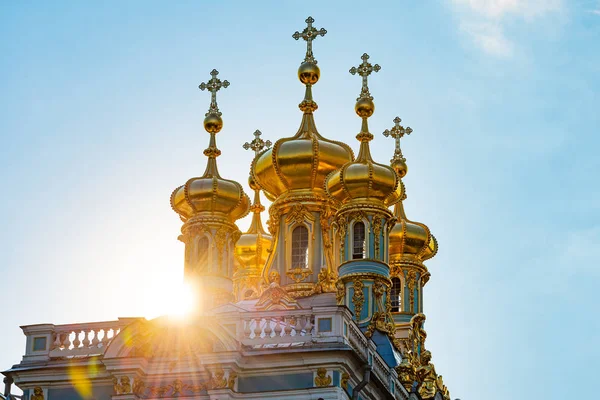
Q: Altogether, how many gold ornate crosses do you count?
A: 5